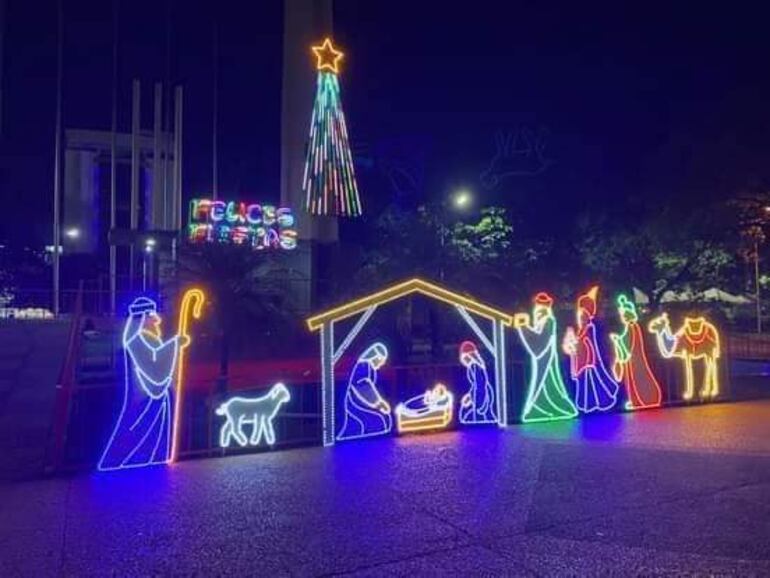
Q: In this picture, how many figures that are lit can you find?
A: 9